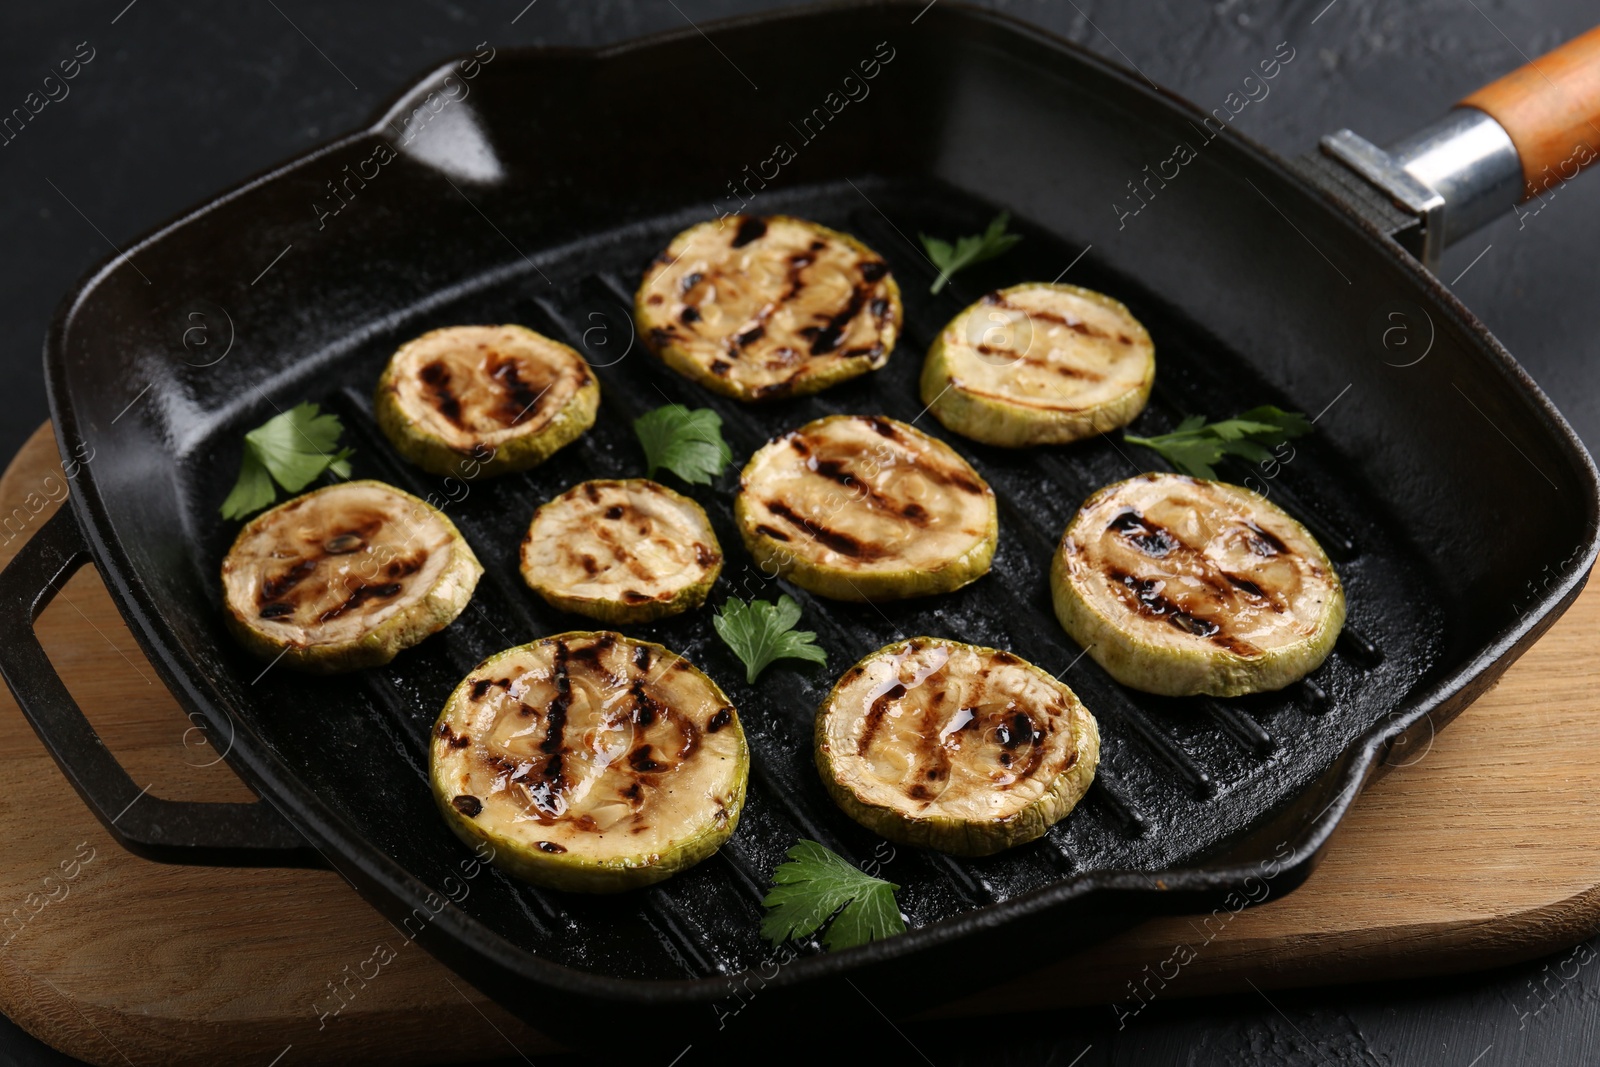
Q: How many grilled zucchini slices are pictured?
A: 9